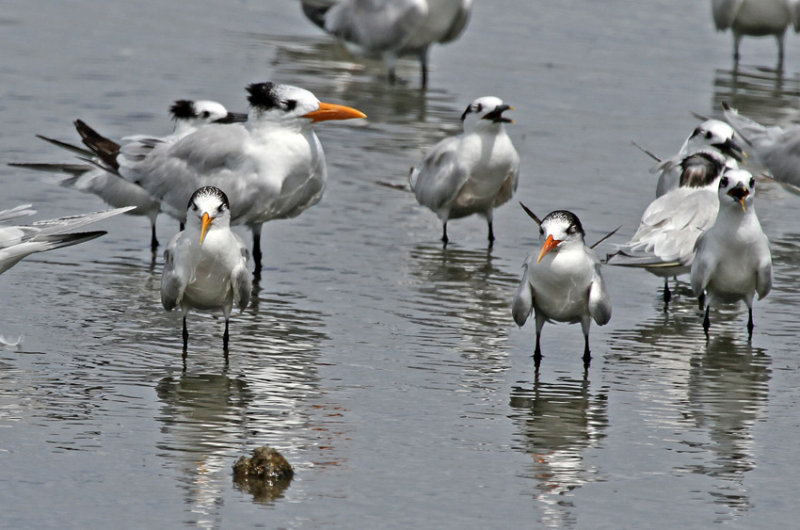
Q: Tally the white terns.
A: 12